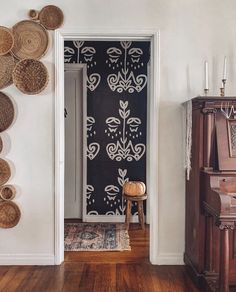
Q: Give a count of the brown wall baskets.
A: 11